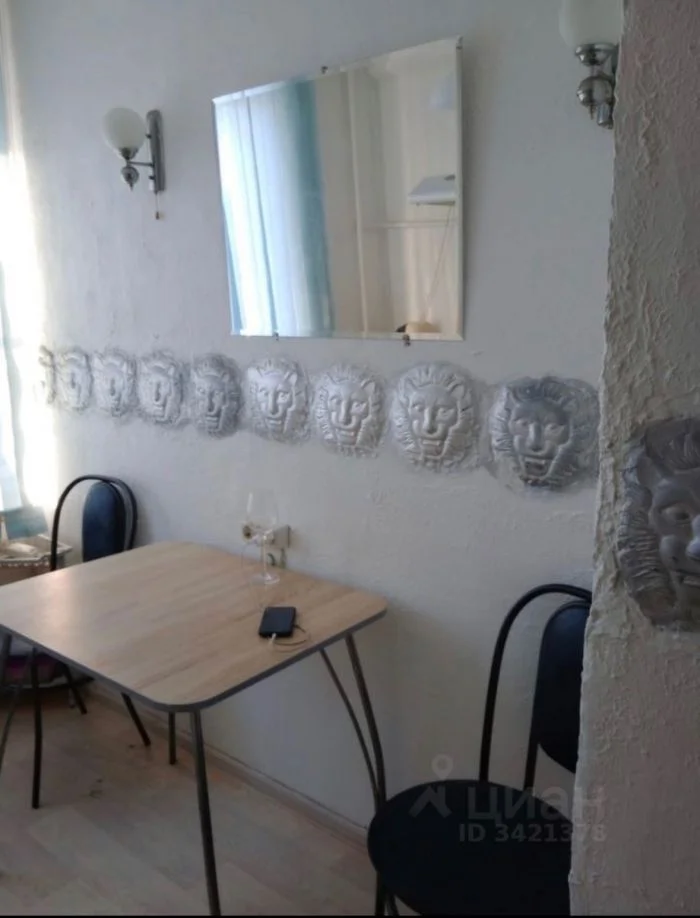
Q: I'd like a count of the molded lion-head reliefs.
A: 10